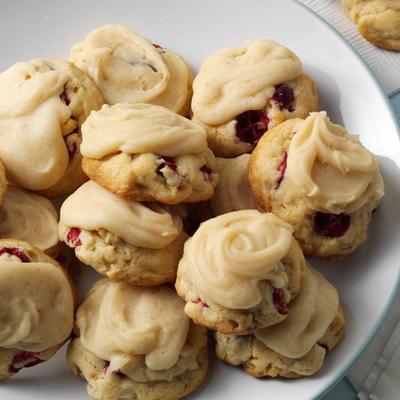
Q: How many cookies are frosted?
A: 12